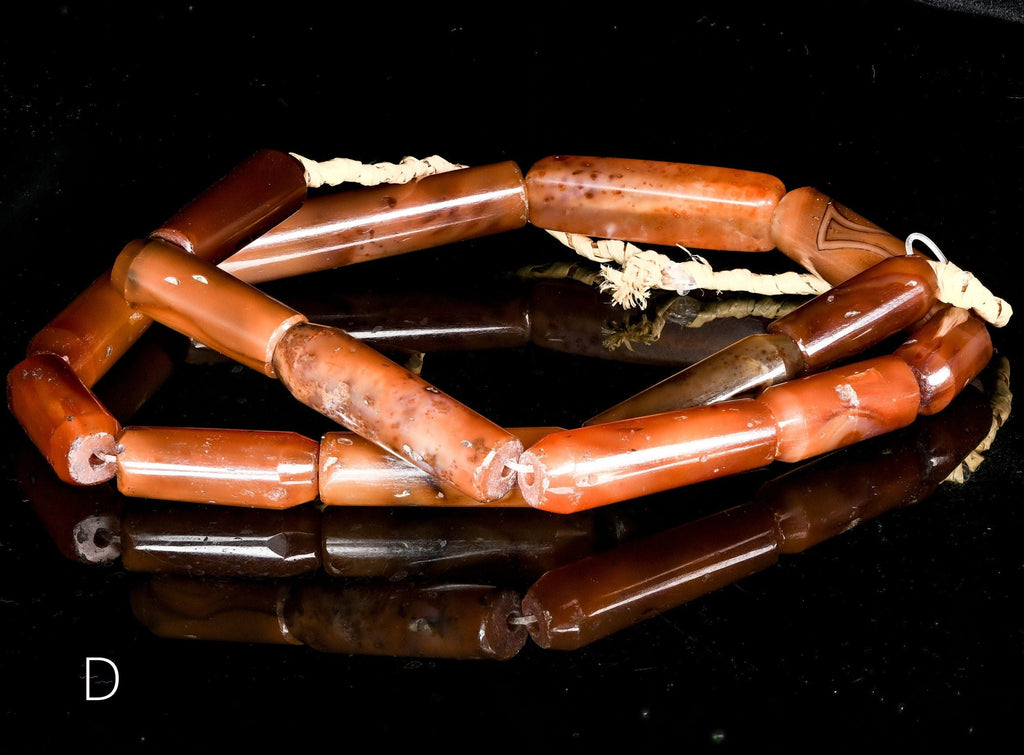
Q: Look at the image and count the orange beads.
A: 12